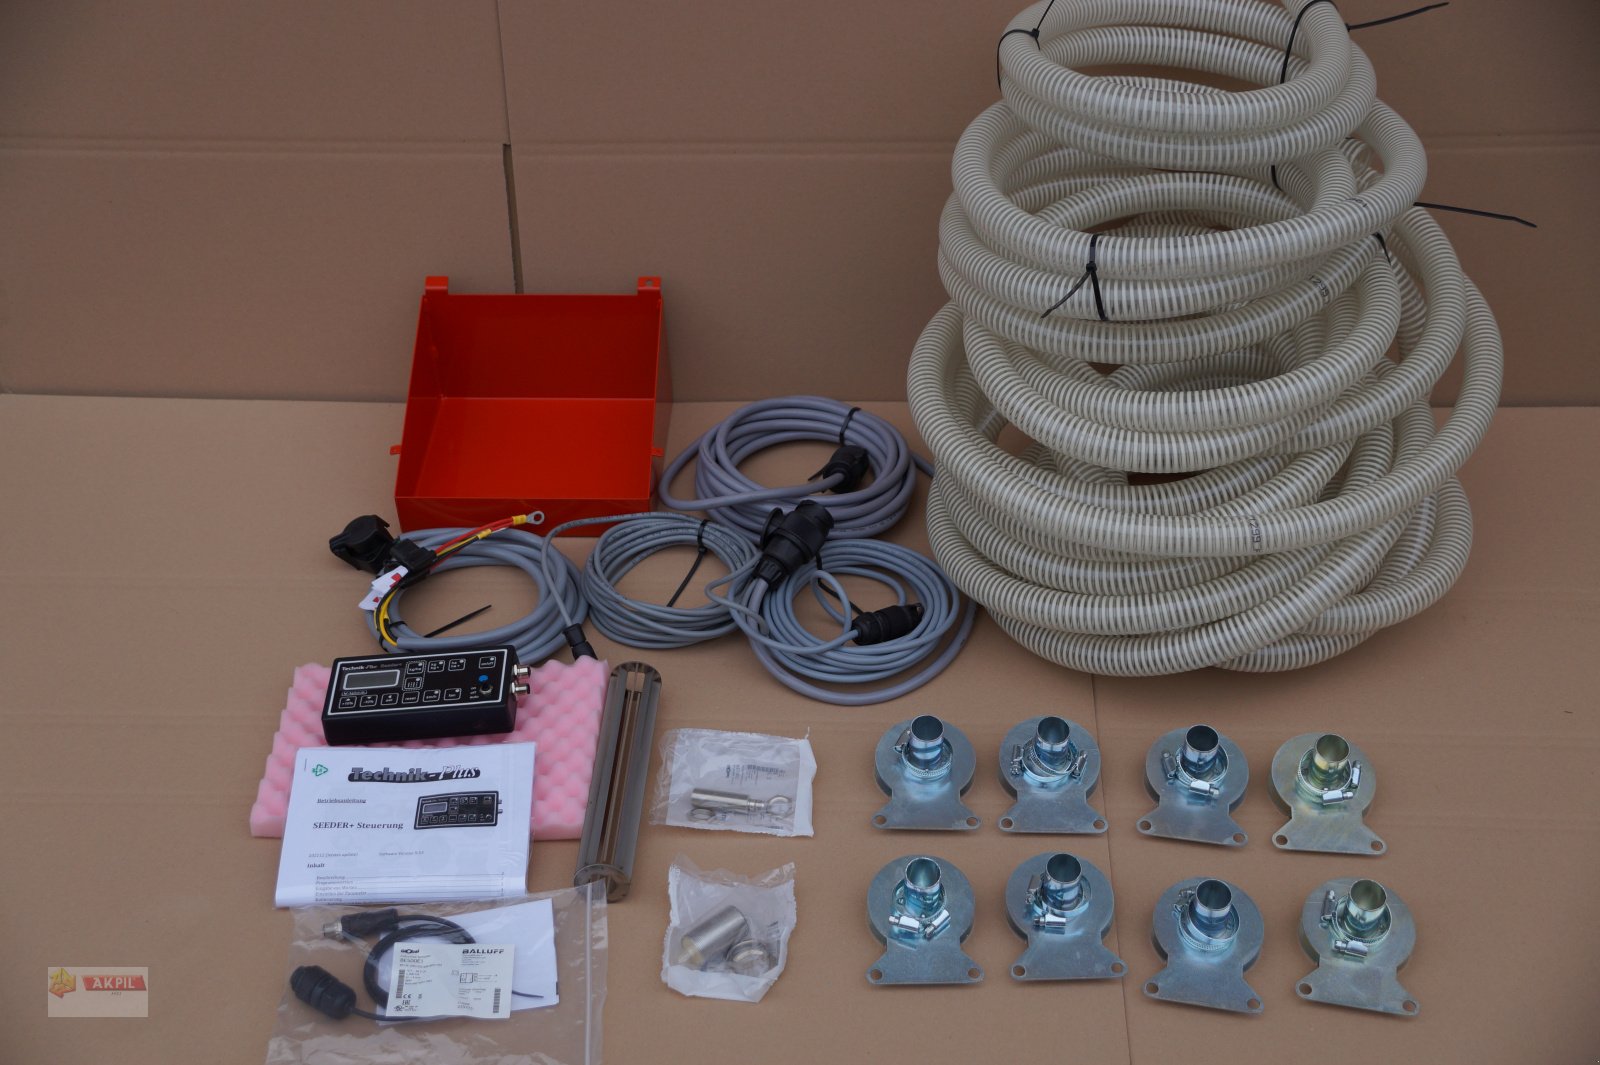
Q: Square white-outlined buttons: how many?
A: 11